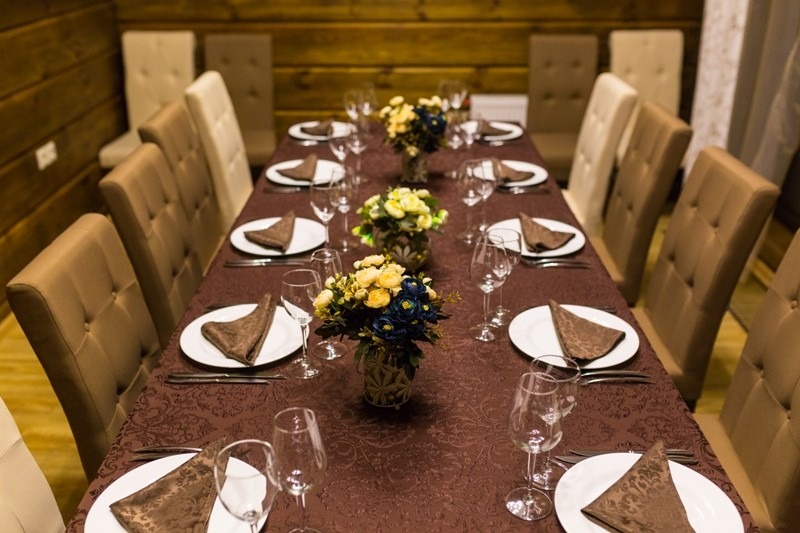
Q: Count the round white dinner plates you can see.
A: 10